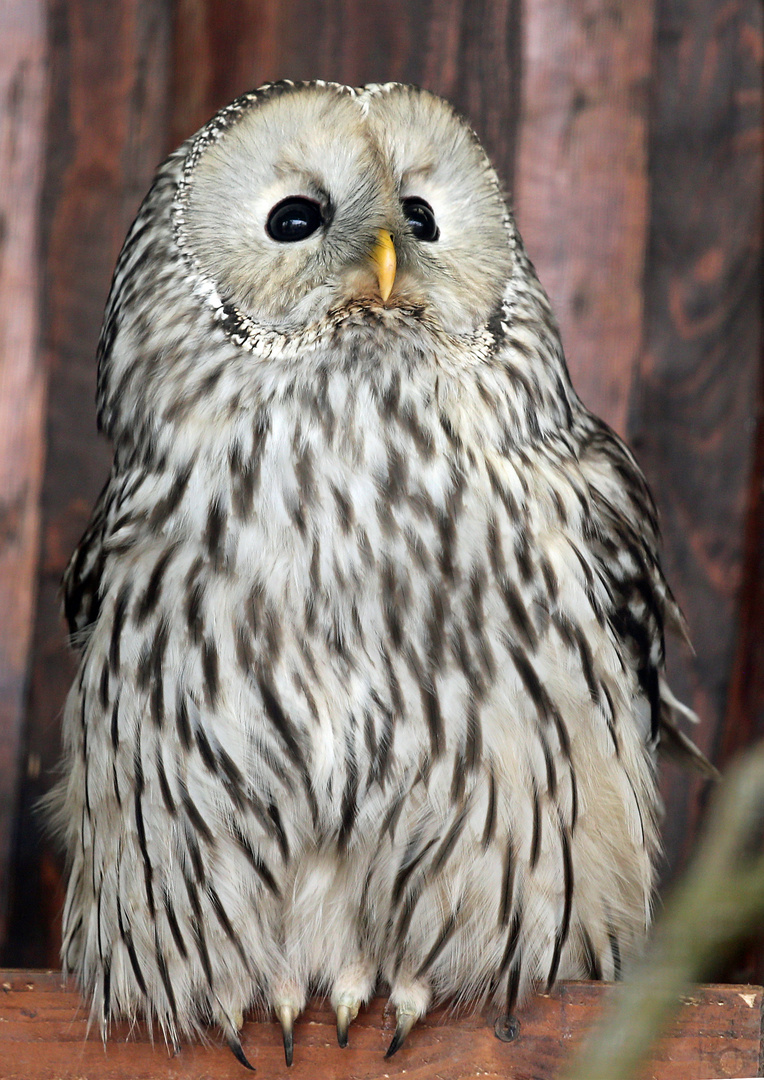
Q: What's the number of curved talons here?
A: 4